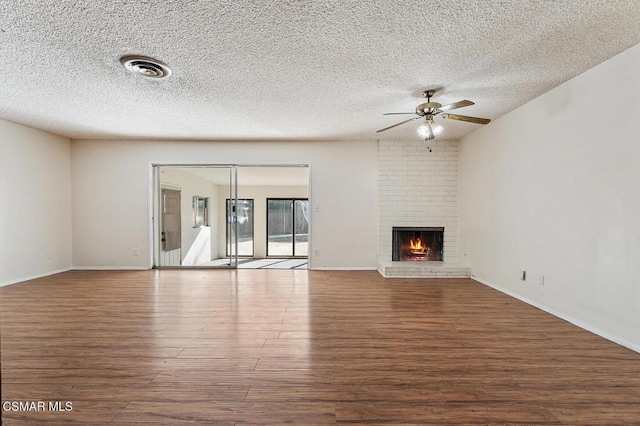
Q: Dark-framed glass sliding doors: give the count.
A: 2